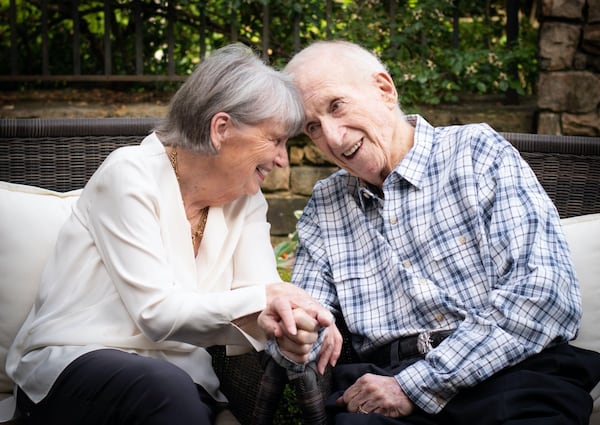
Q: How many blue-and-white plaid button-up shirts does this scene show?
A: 1